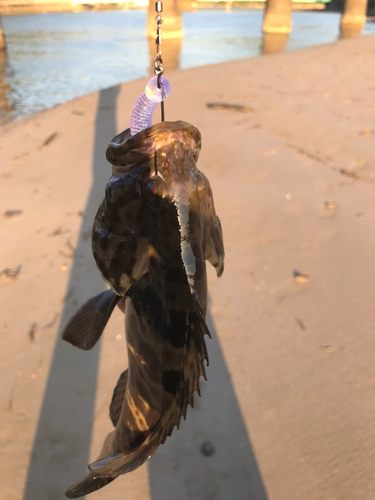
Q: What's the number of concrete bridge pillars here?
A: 4